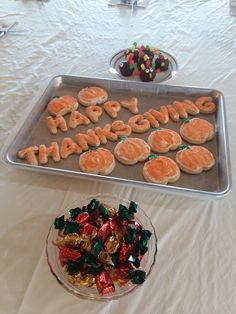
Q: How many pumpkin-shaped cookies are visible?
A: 8